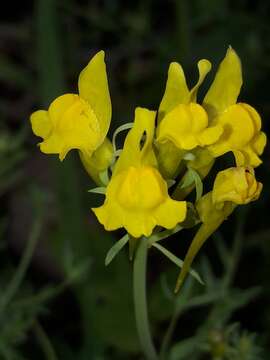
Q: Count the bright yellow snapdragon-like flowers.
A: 5